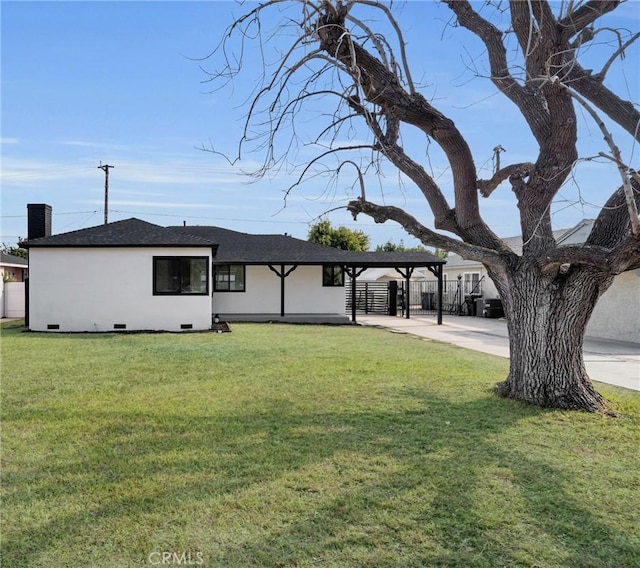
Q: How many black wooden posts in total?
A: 4